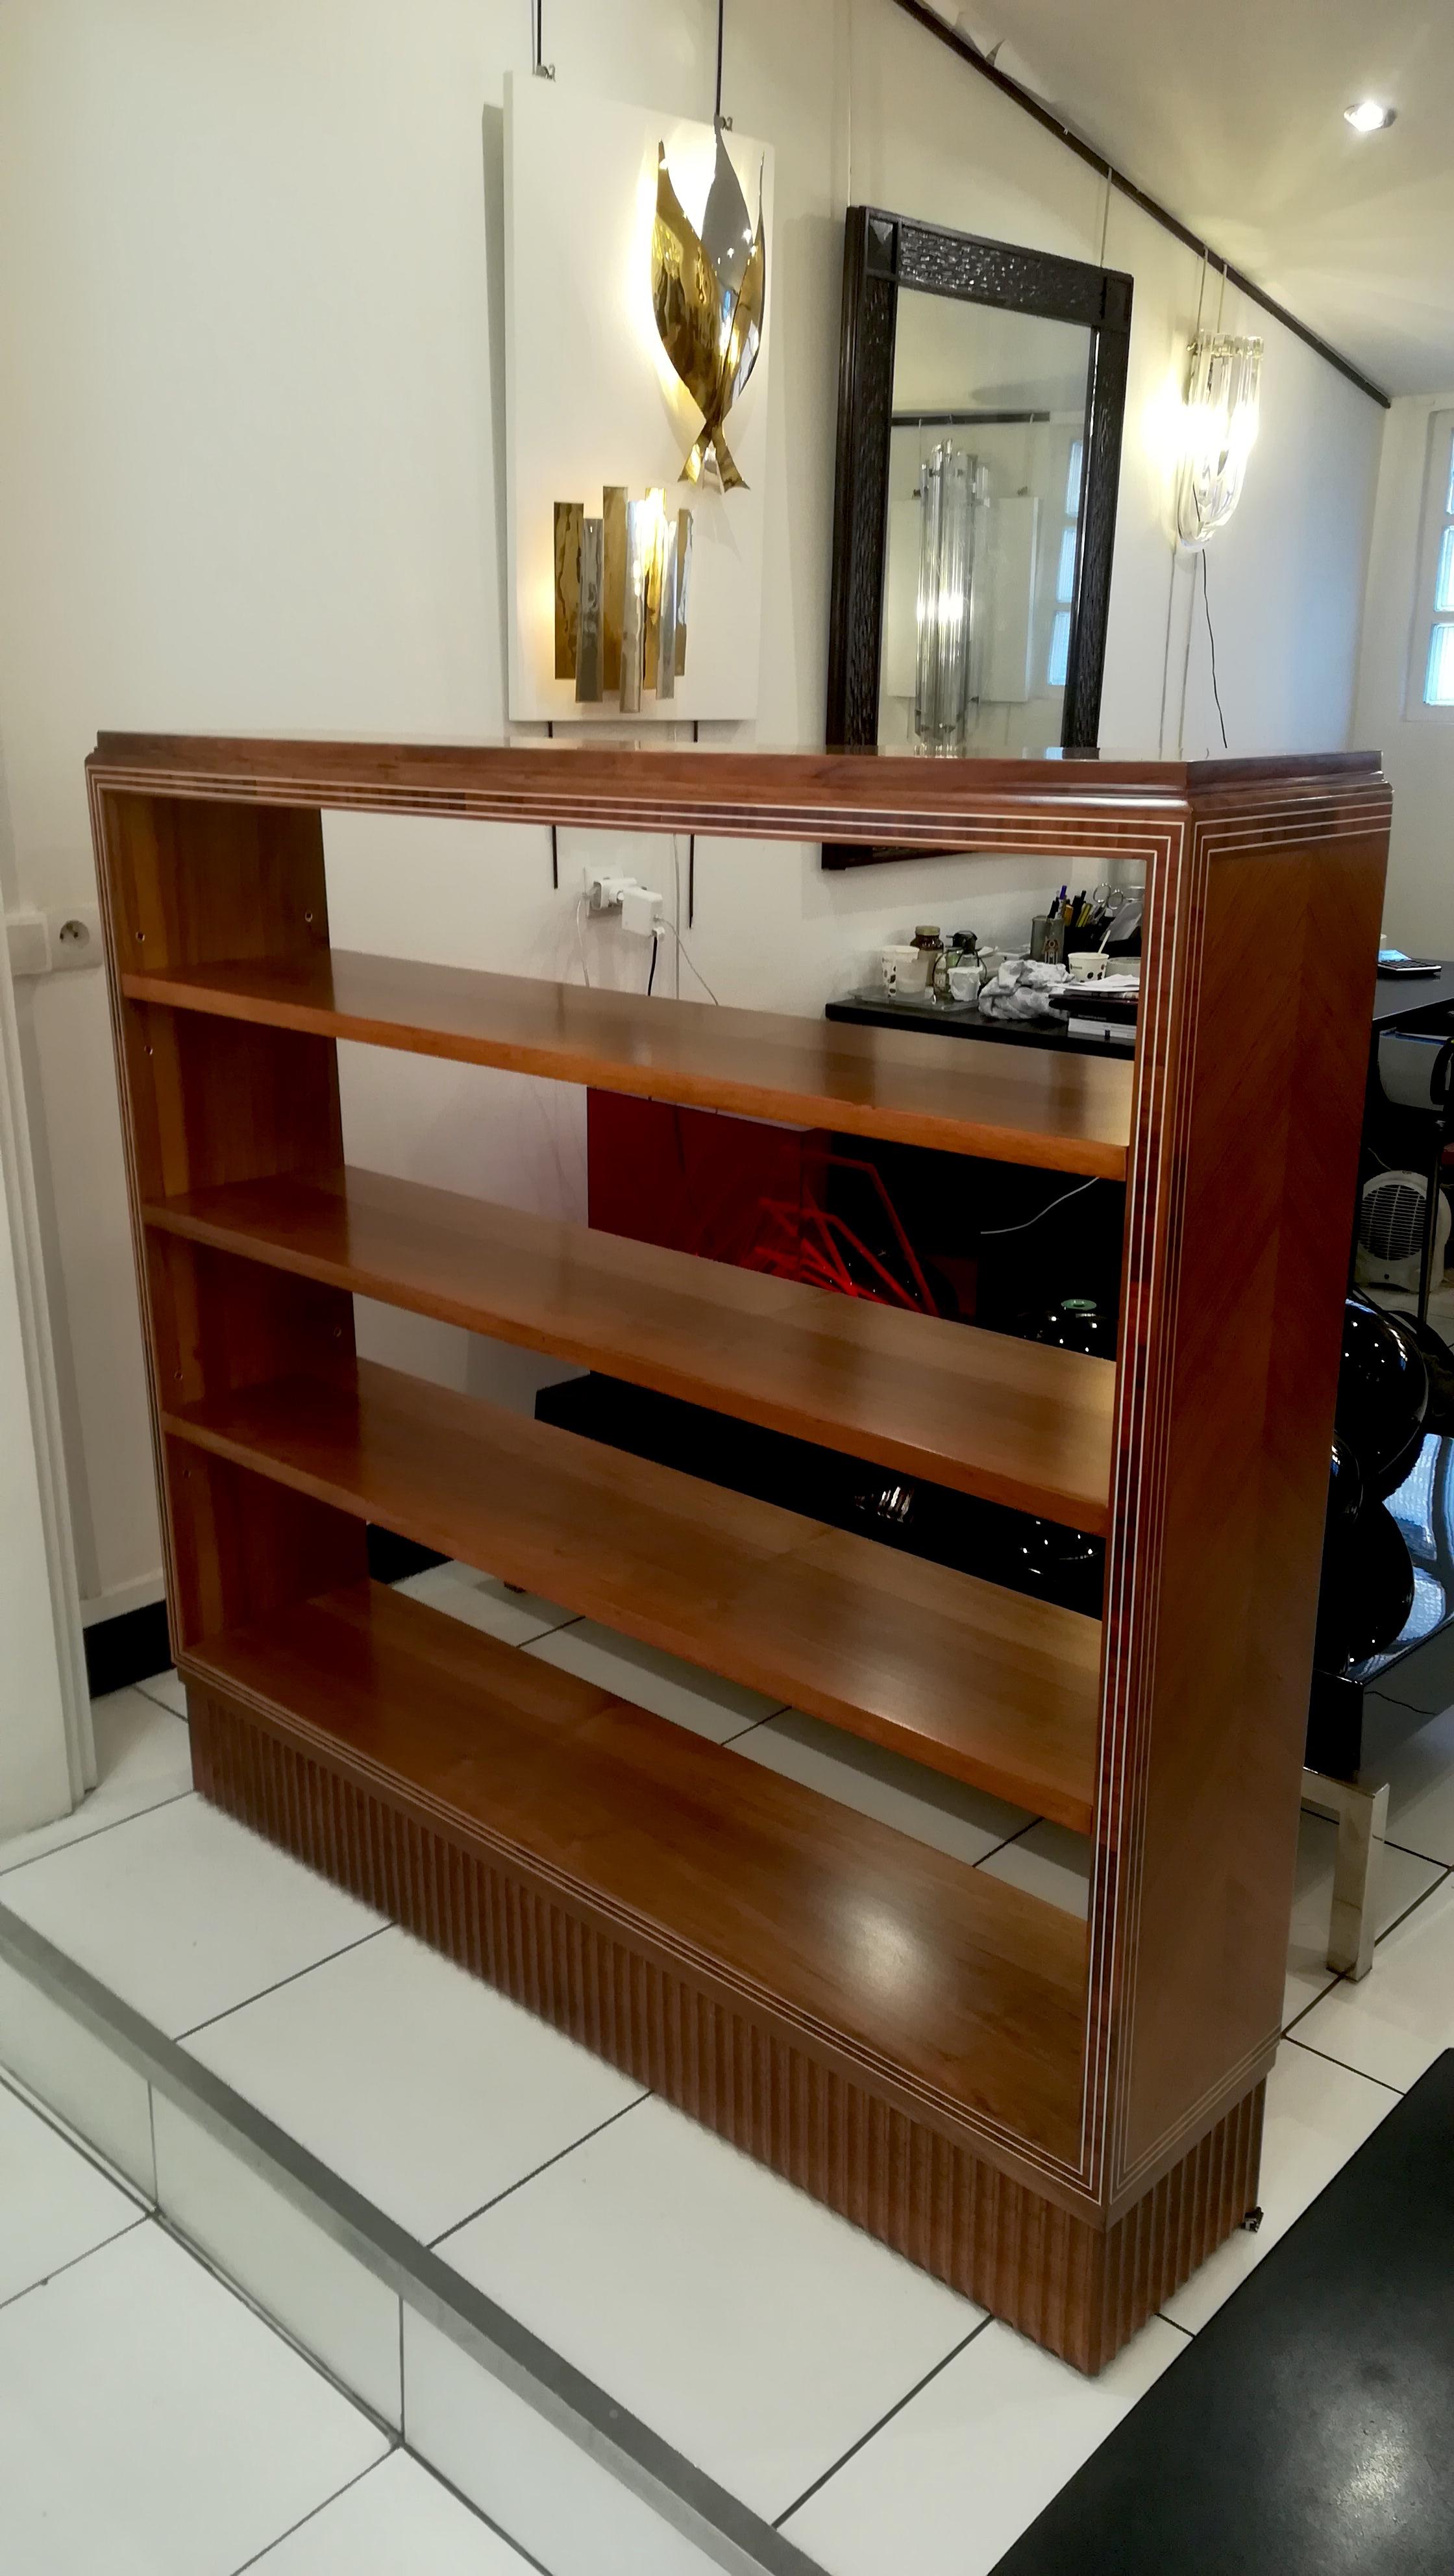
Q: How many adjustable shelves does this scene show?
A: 3